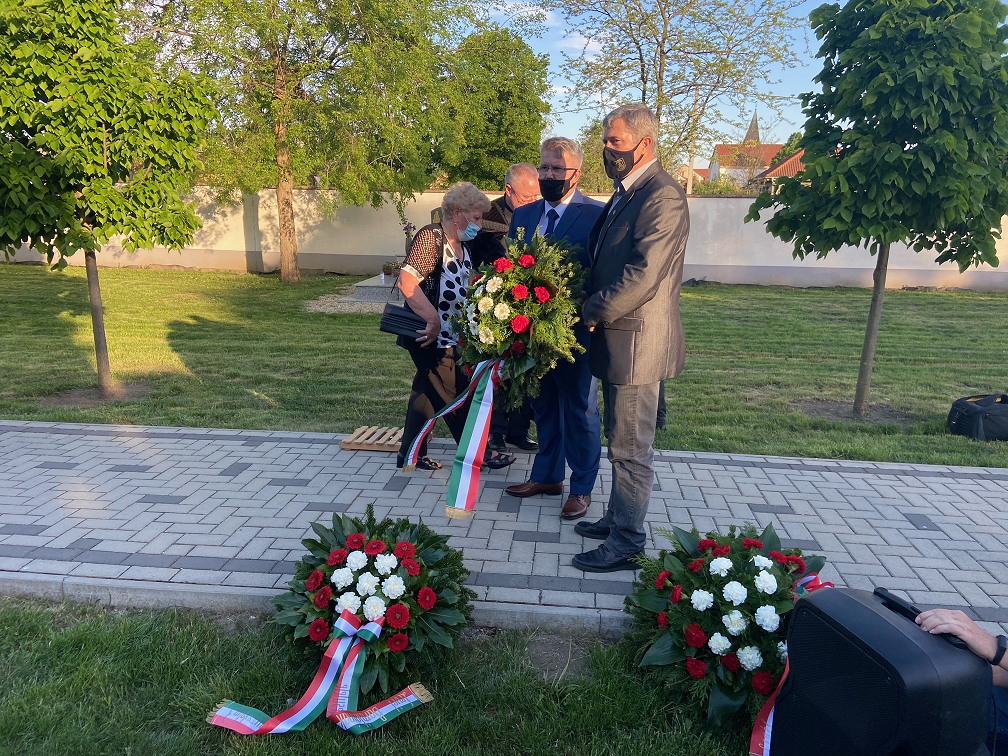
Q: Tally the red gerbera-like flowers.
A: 11